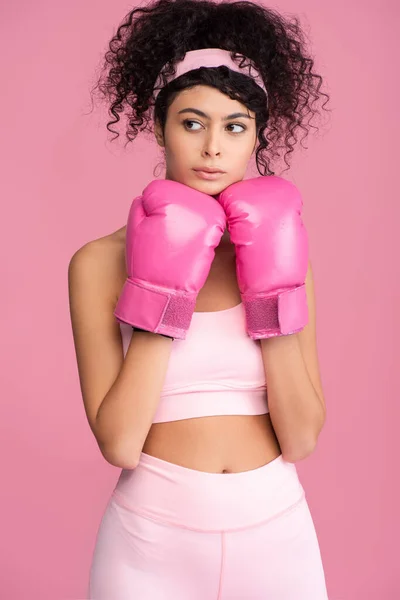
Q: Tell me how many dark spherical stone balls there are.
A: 0